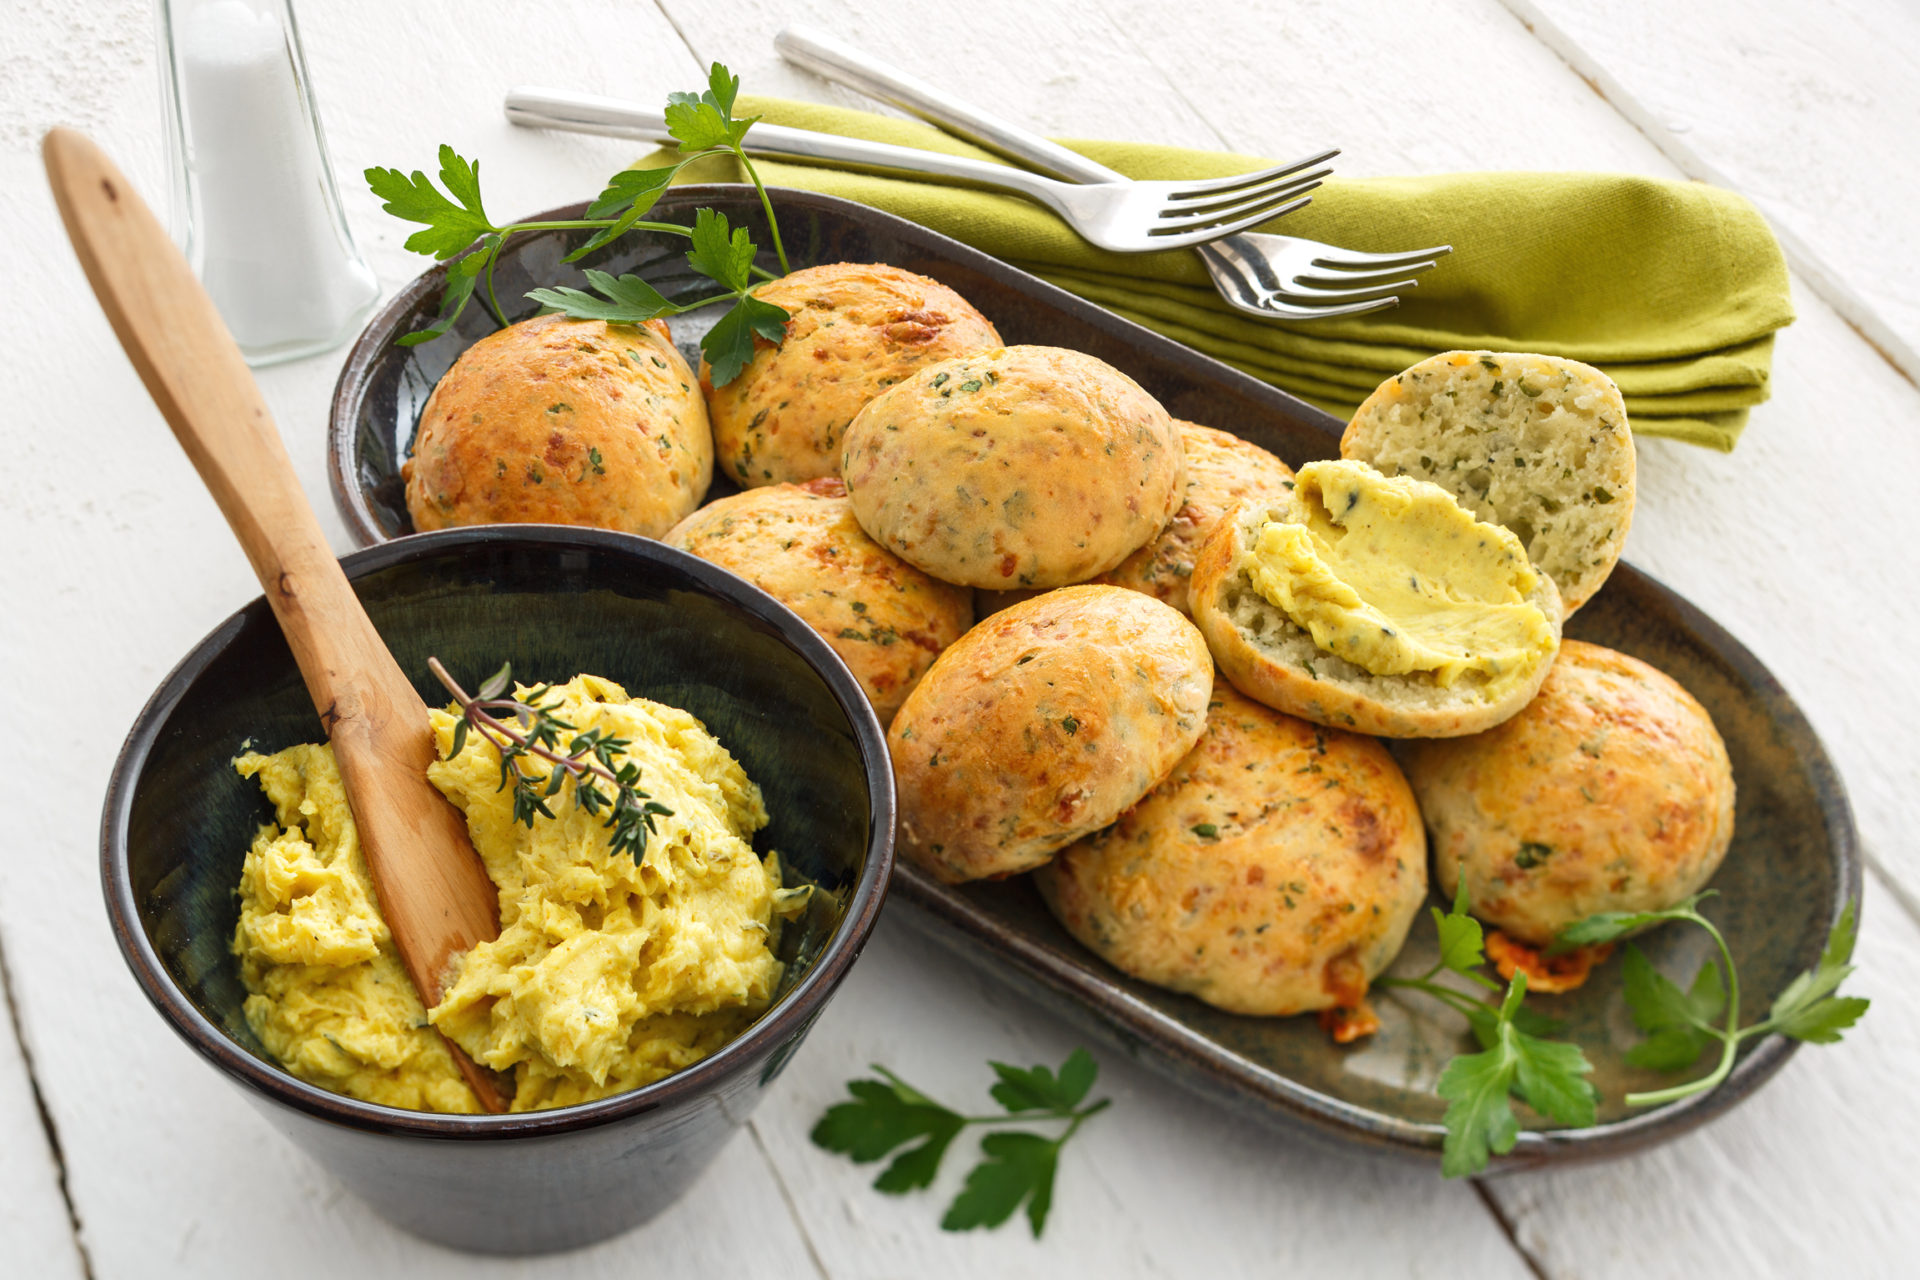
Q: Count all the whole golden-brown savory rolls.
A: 8